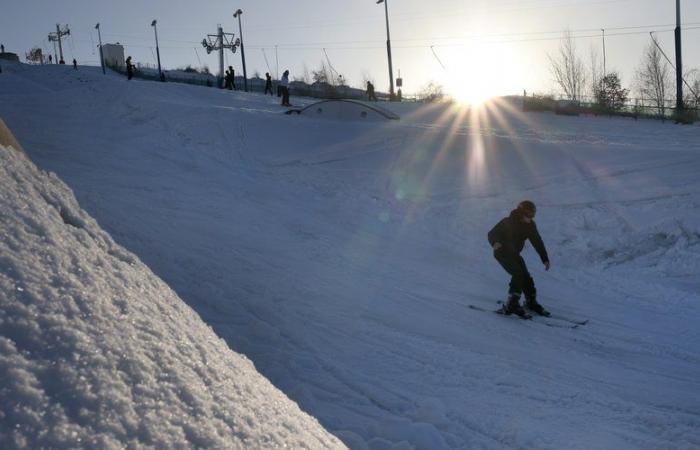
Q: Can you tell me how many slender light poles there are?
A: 5